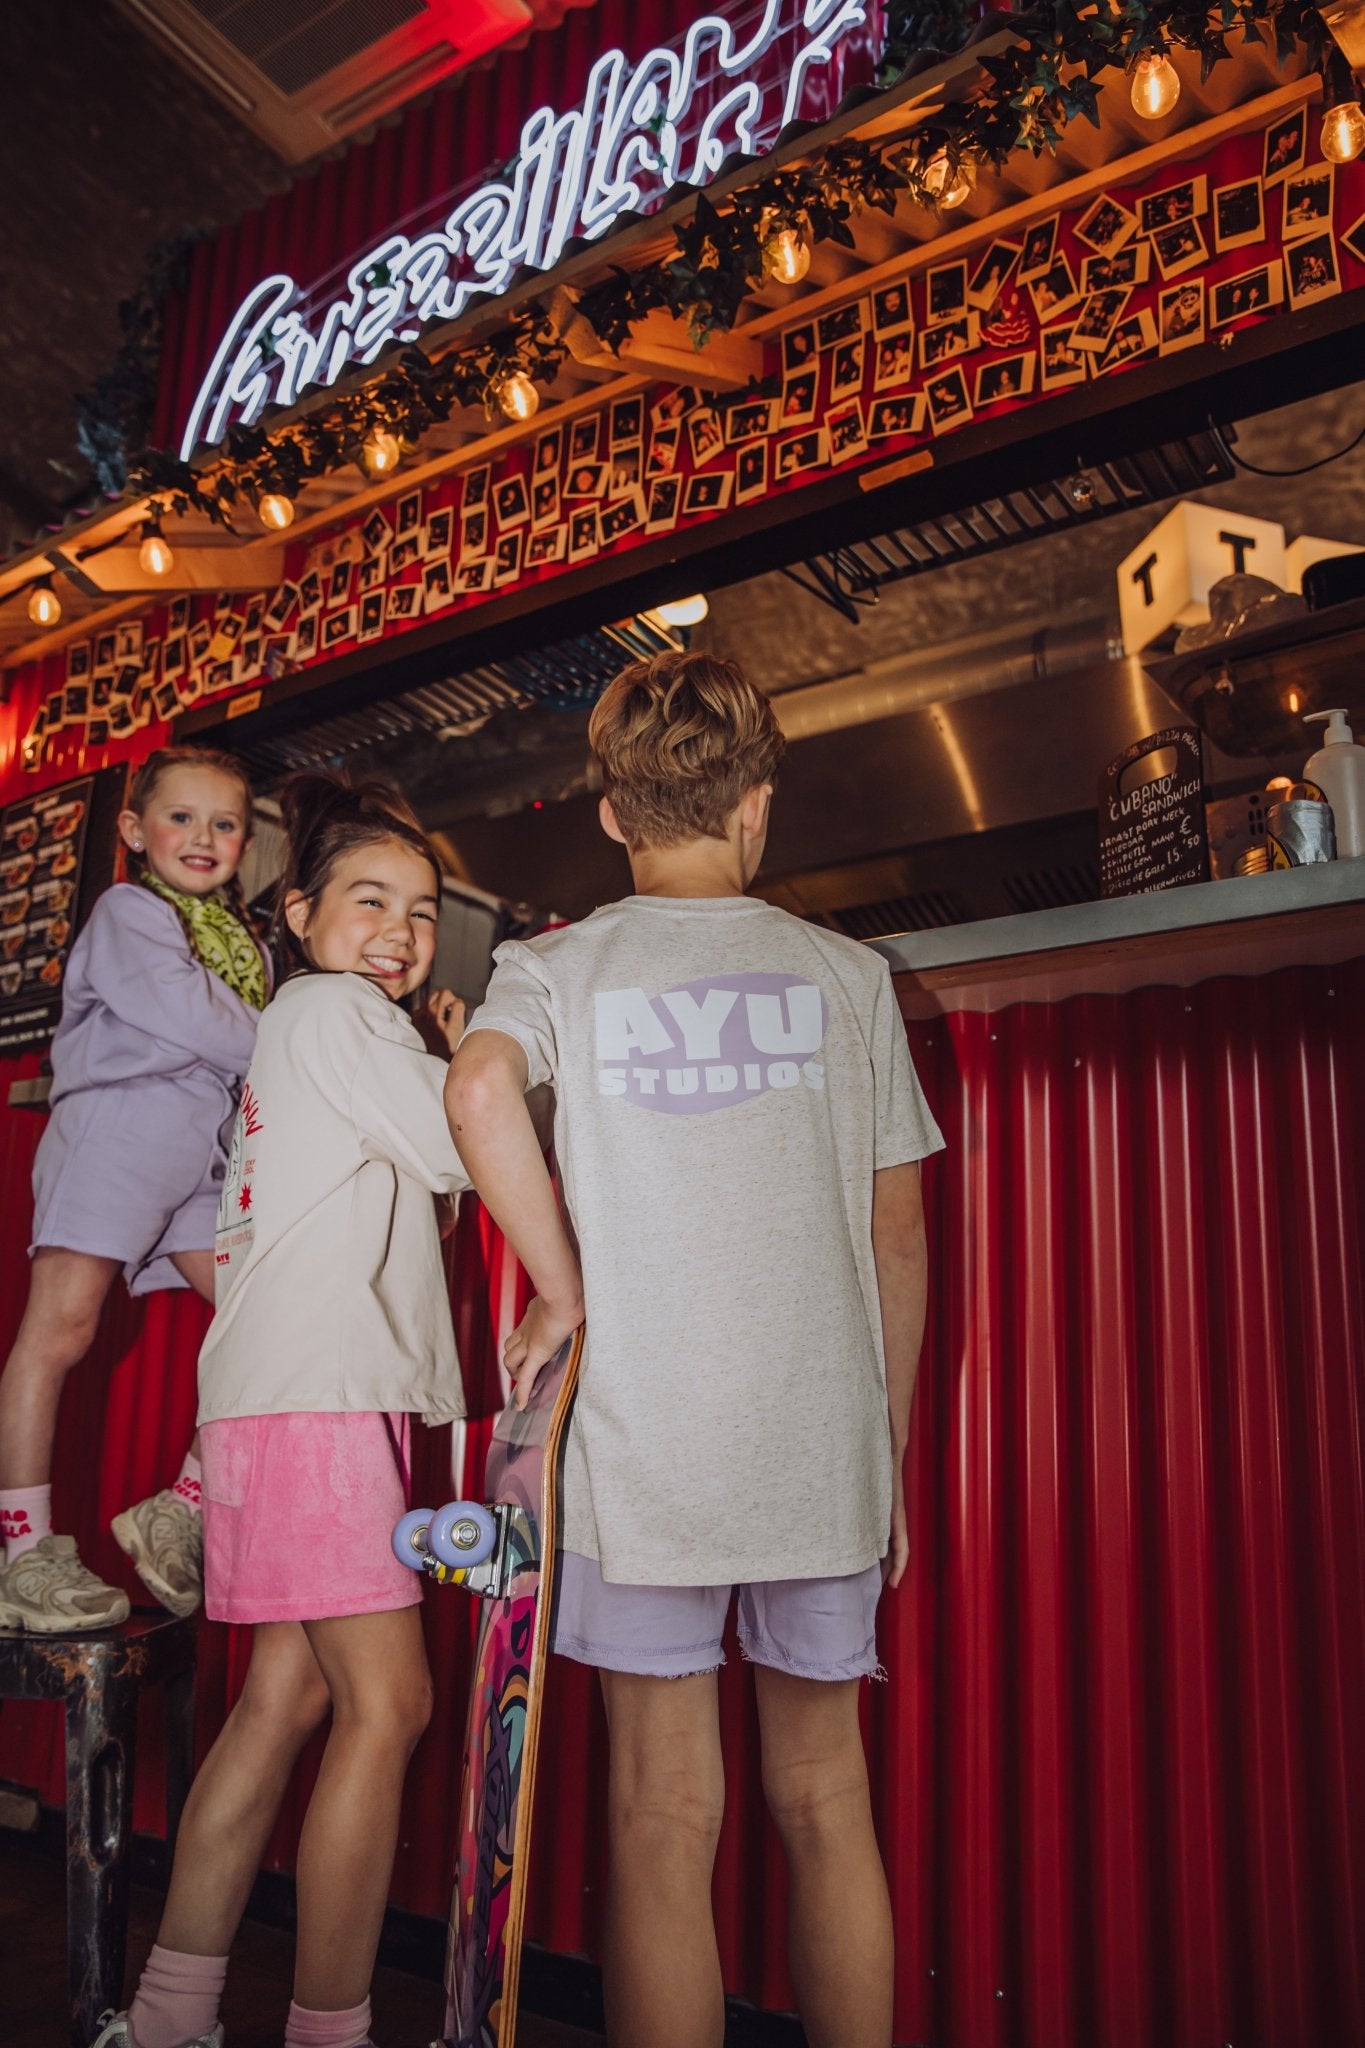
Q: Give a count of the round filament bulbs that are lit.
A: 9